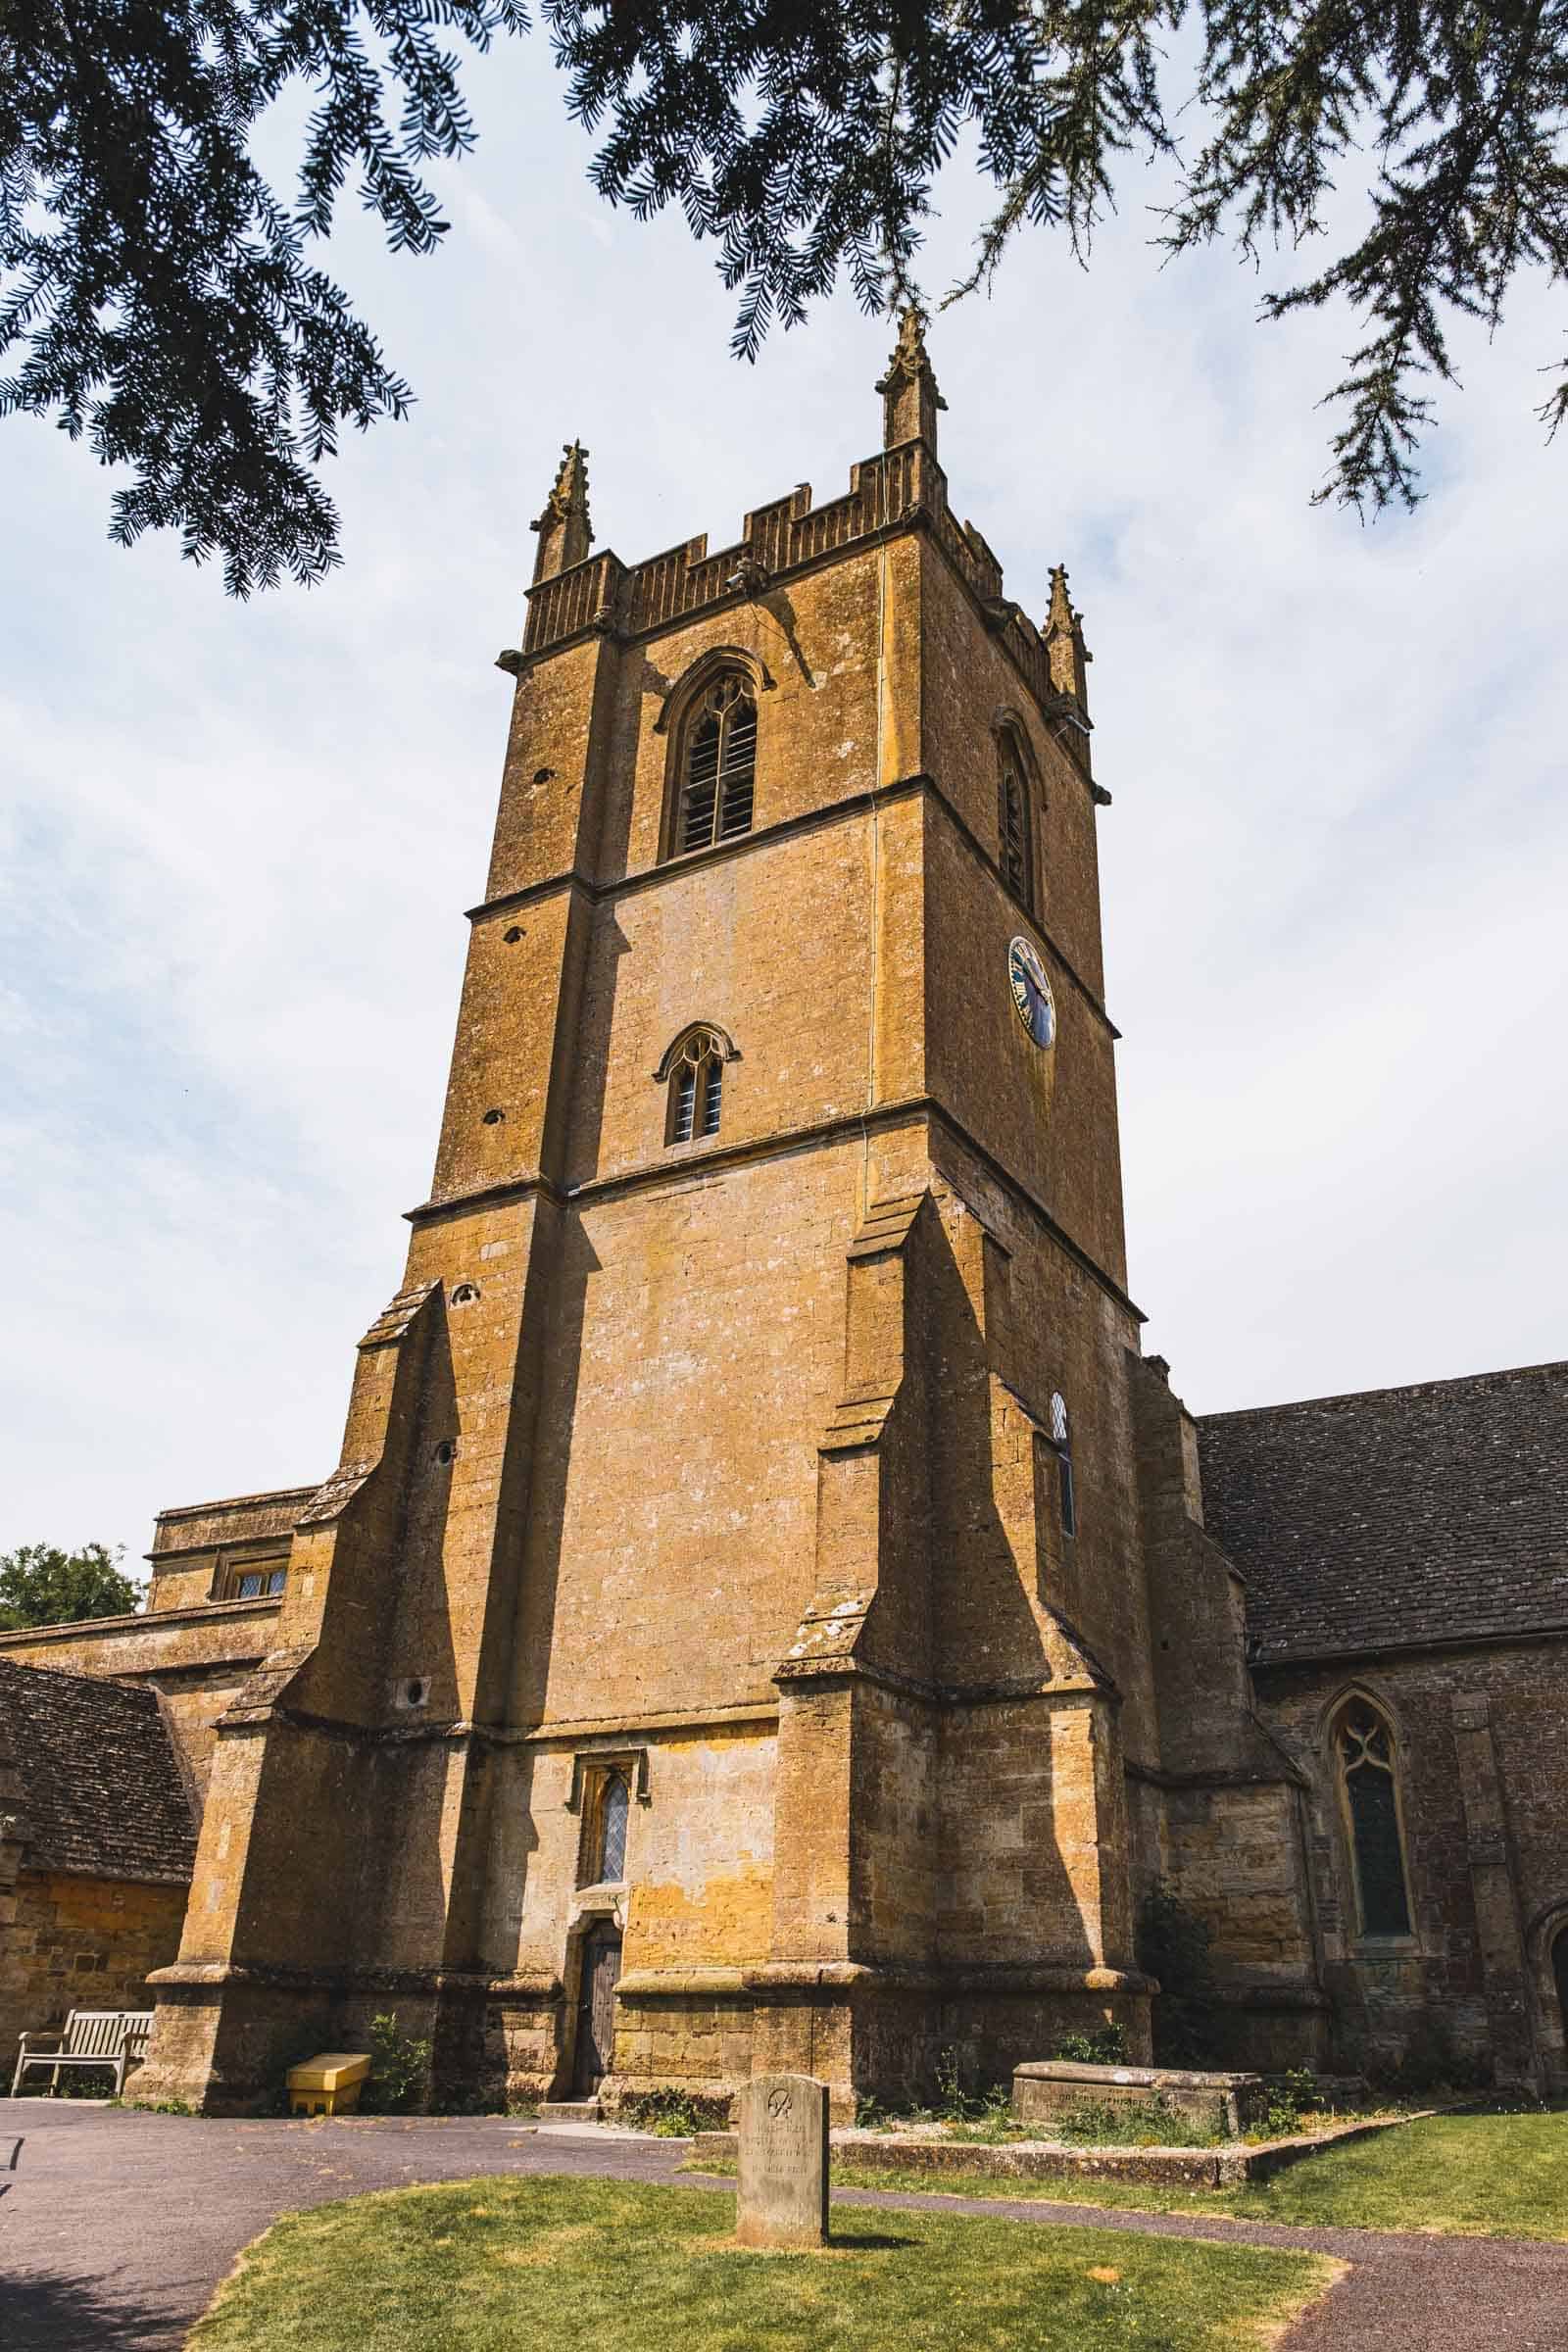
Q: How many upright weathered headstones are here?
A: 1